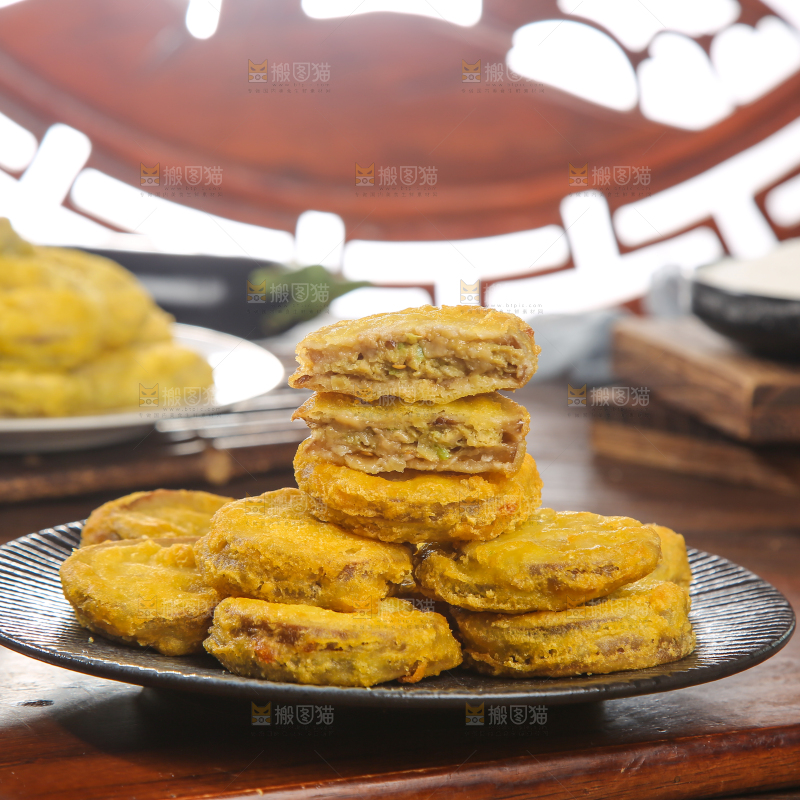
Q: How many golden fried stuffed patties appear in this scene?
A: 10